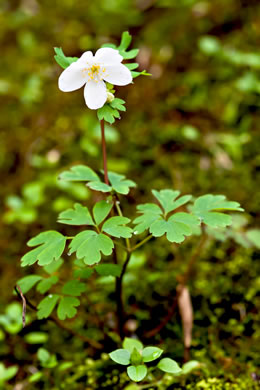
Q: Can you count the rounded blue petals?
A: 0